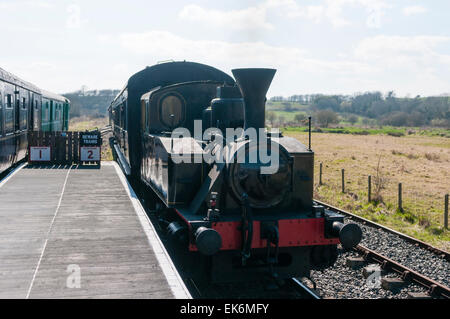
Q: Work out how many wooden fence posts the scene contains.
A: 5